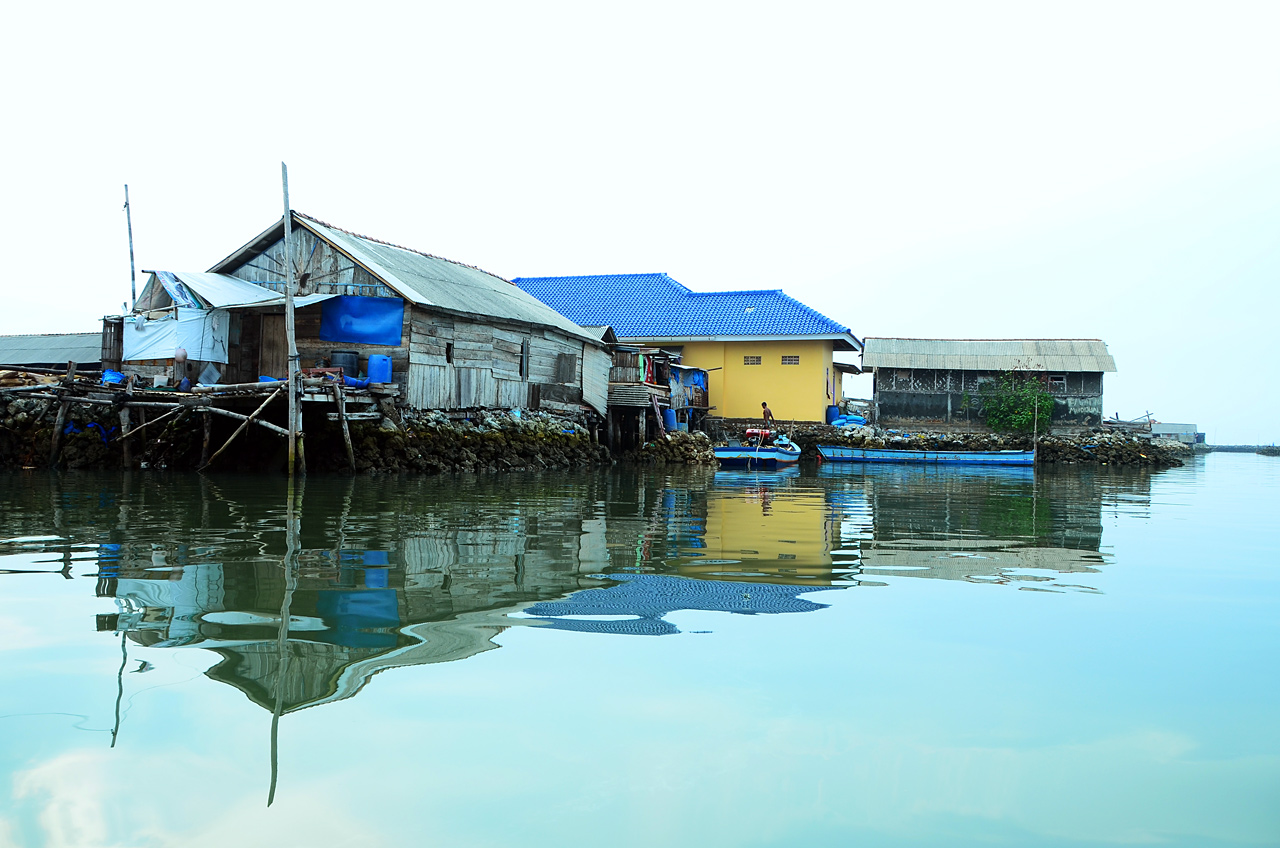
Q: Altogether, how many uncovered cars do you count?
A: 0